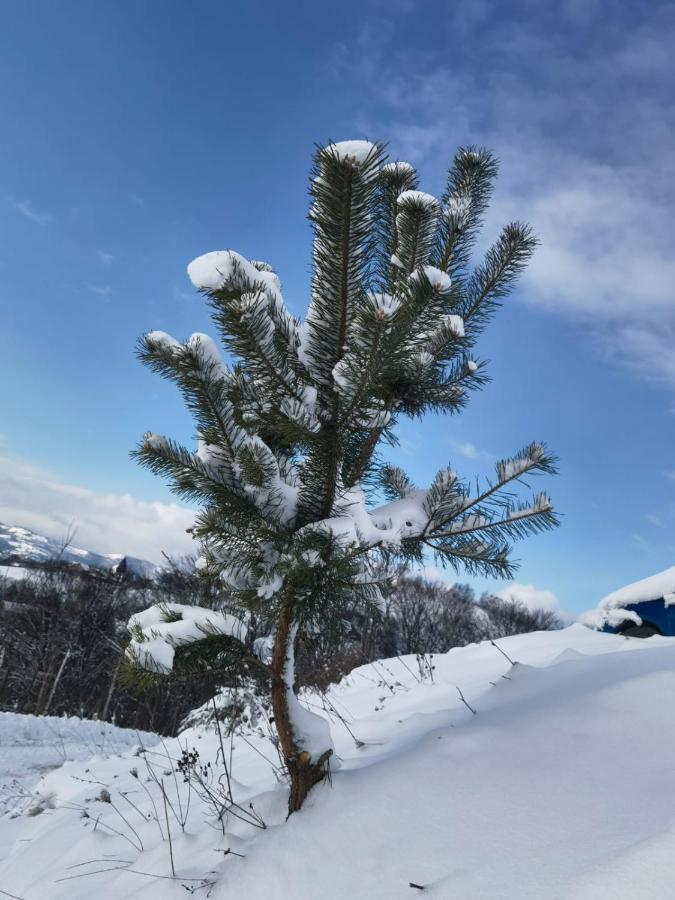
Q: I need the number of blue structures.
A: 1